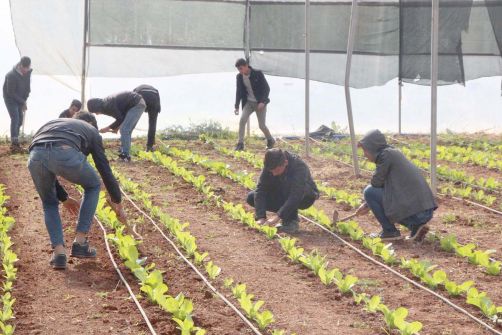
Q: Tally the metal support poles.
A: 6